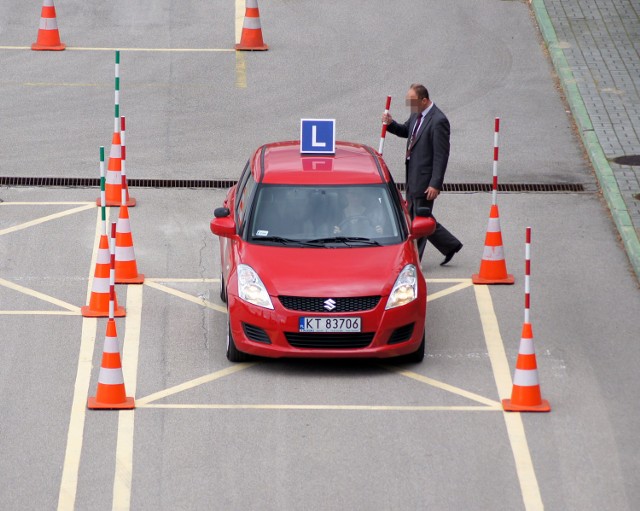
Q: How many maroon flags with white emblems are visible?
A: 0